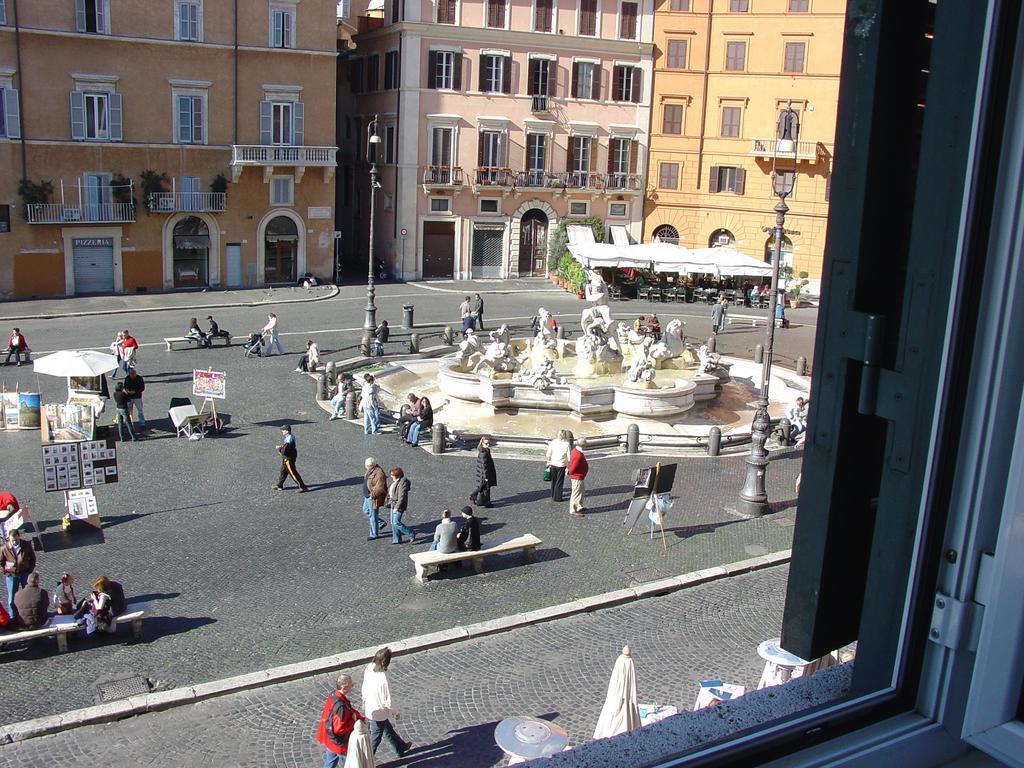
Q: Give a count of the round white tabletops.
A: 2